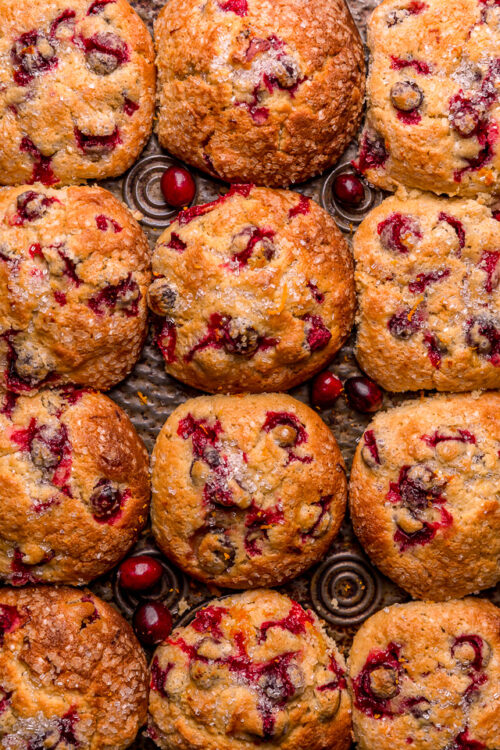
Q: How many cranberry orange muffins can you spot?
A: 12